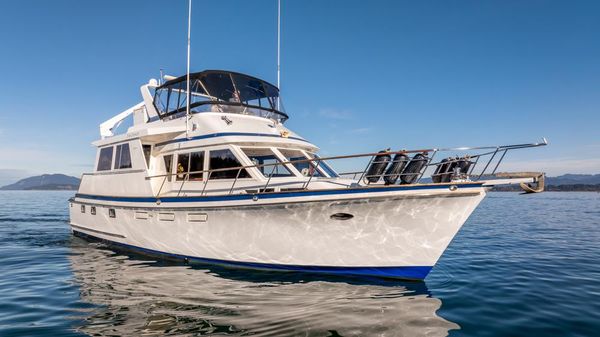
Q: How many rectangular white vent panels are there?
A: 3